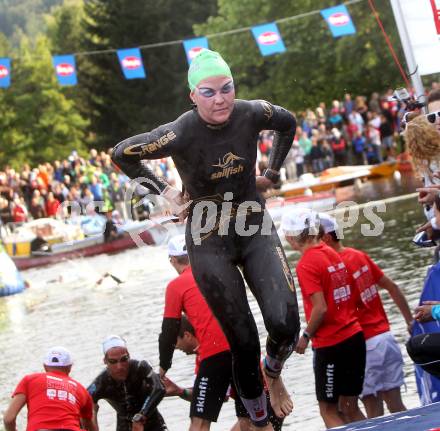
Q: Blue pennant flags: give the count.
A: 6